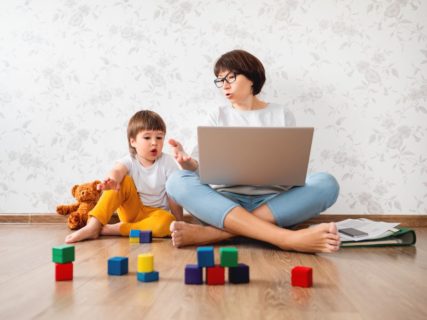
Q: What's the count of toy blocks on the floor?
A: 14